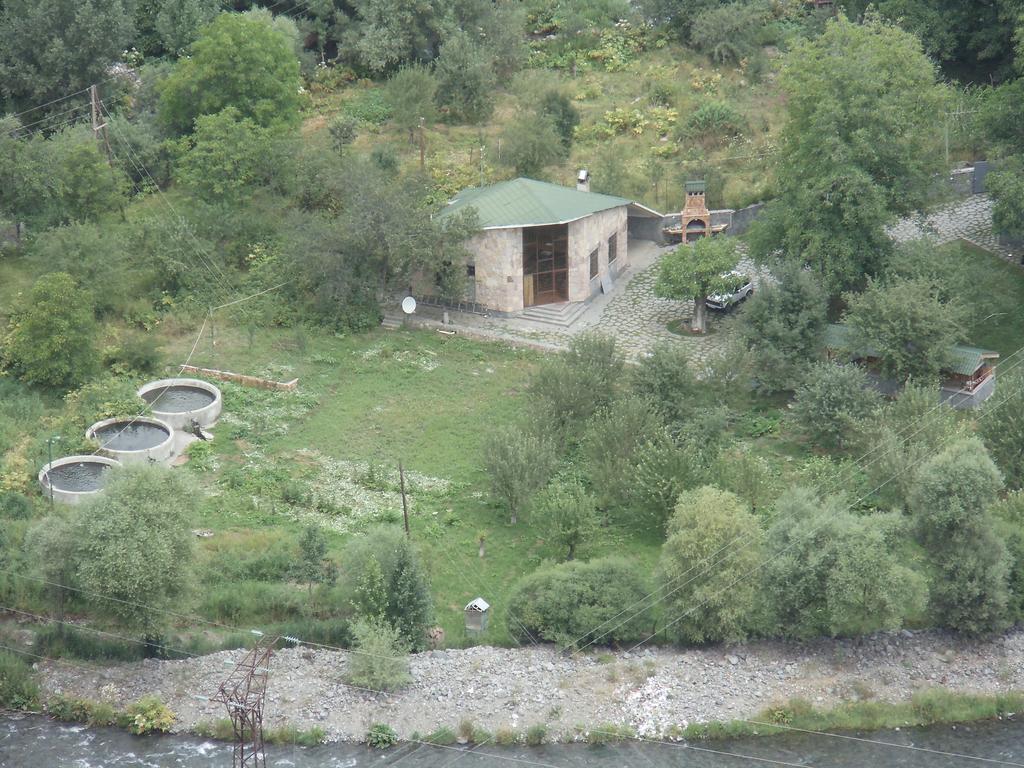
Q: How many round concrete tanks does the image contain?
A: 3